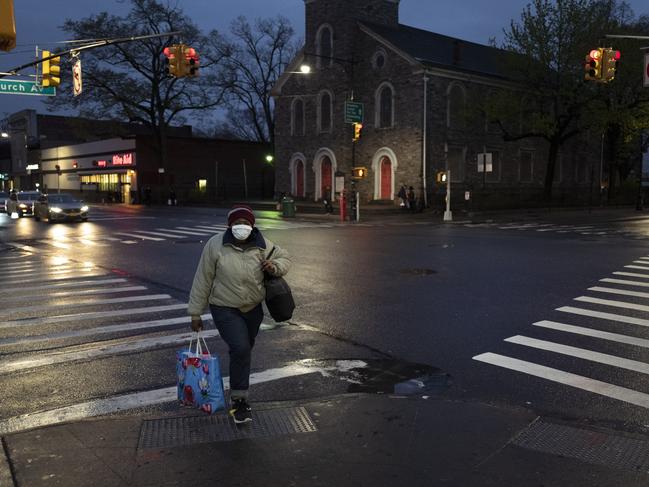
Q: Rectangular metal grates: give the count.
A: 2